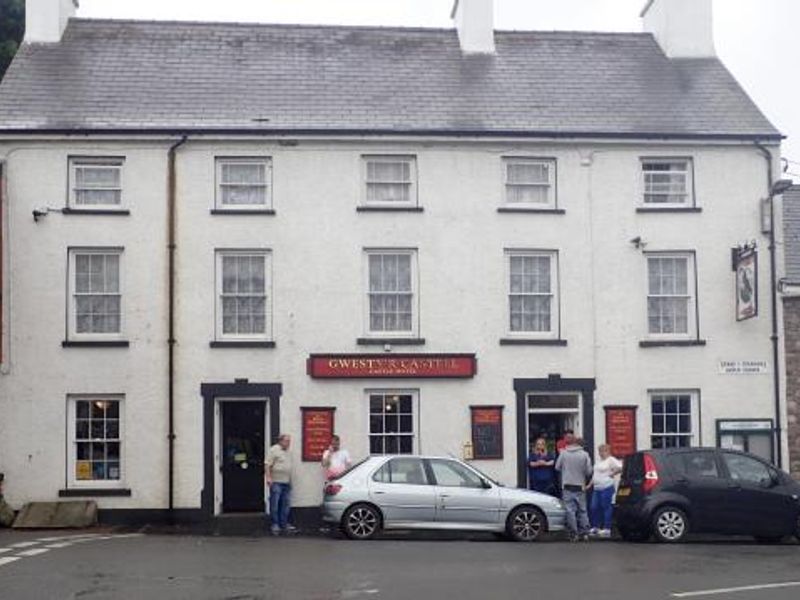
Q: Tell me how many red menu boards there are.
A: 3